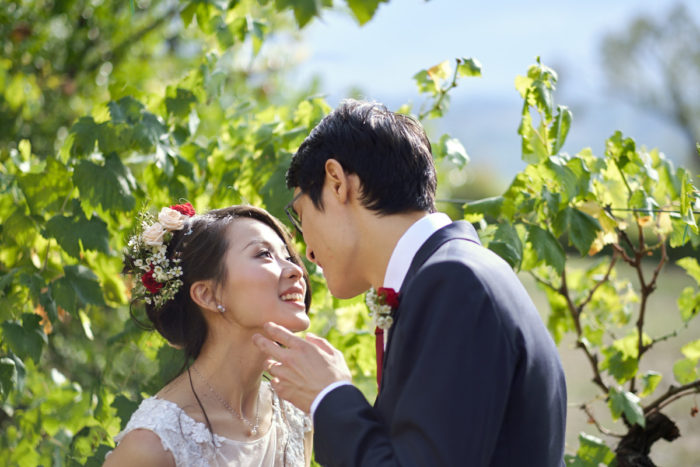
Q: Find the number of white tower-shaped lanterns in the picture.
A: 0